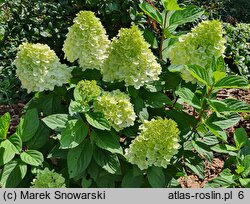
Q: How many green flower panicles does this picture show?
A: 8